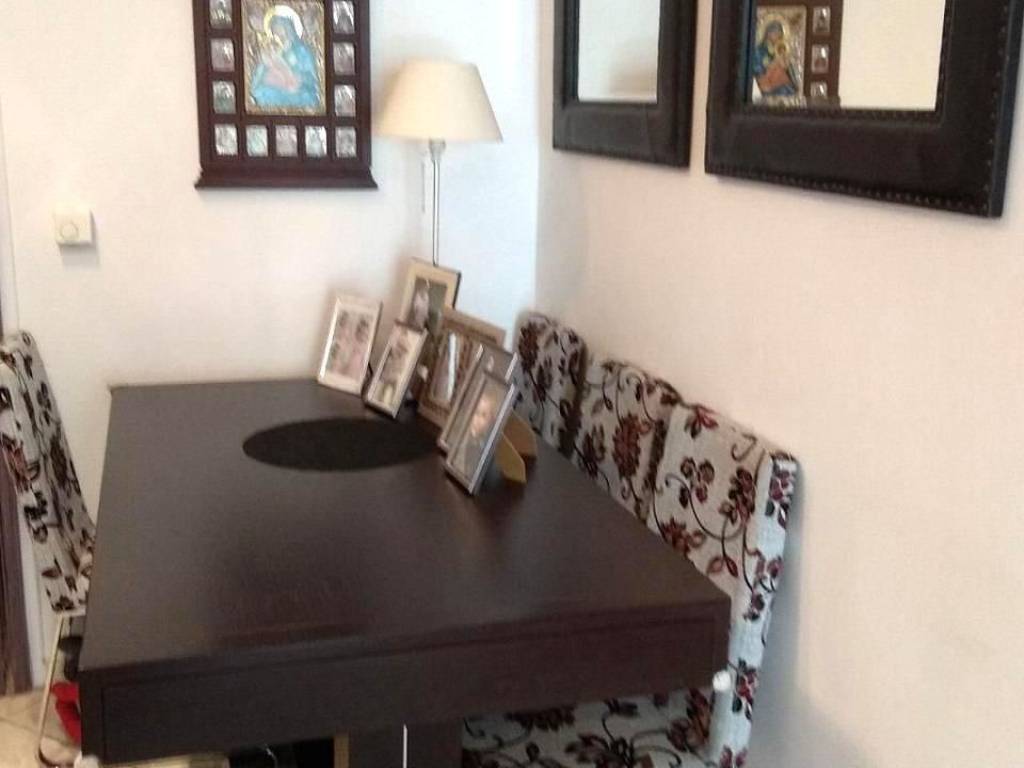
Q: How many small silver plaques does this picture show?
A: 11